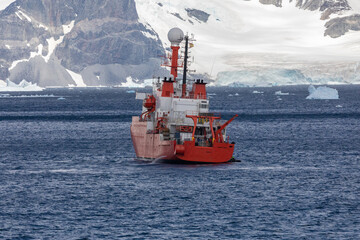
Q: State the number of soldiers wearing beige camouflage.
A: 0